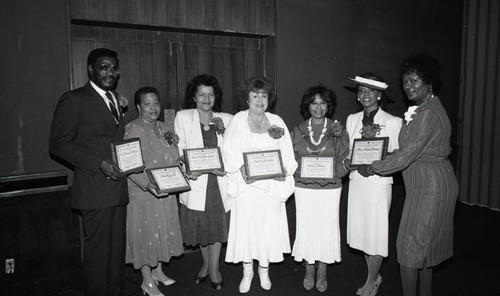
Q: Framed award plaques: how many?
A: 6